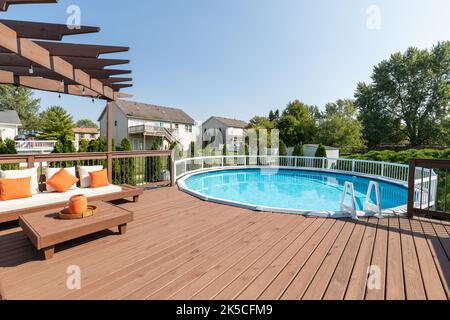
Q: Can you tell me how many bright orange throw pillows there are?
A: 3